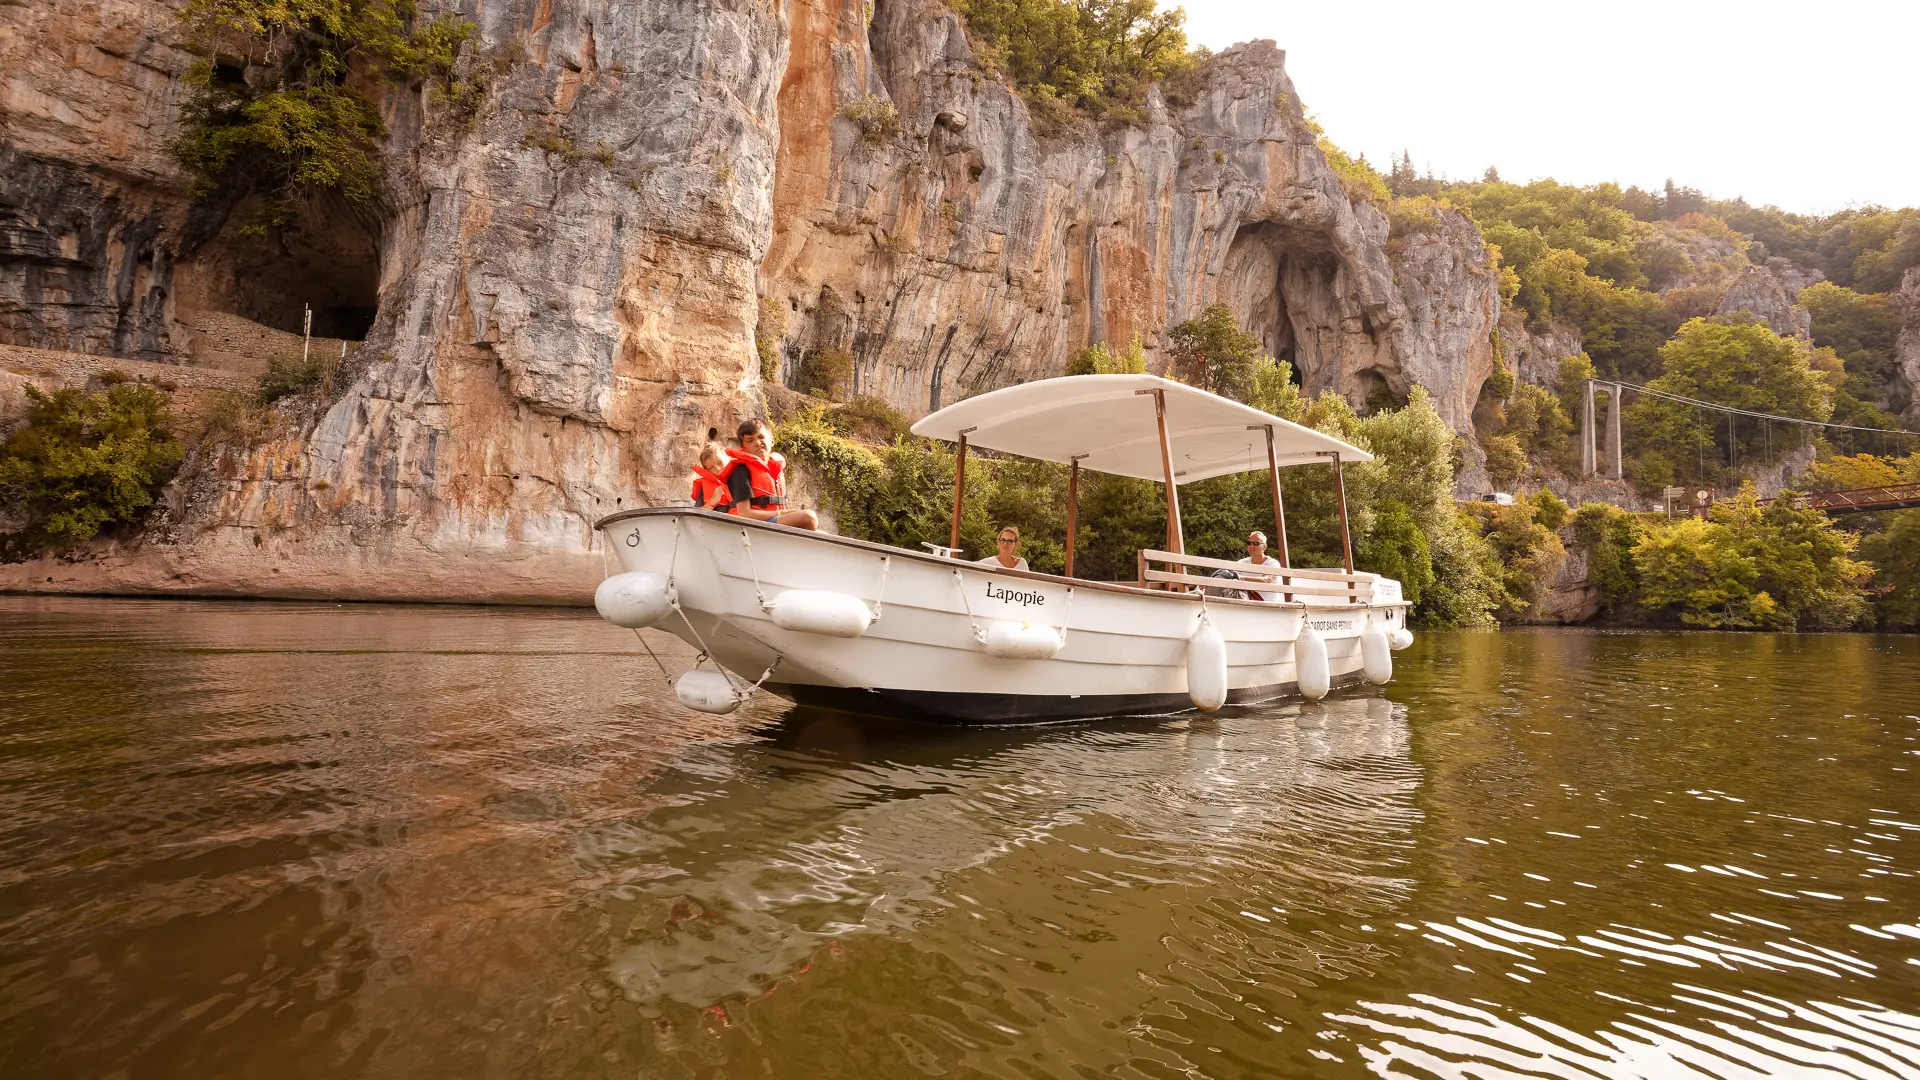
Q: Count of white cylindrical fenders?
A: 8